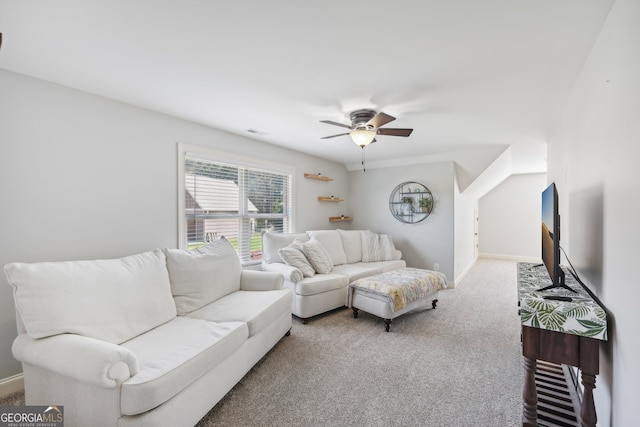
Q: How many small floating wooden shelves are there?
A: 3